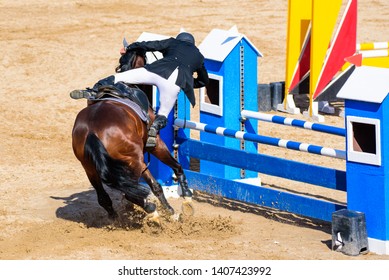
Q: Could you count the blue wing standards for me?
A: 3